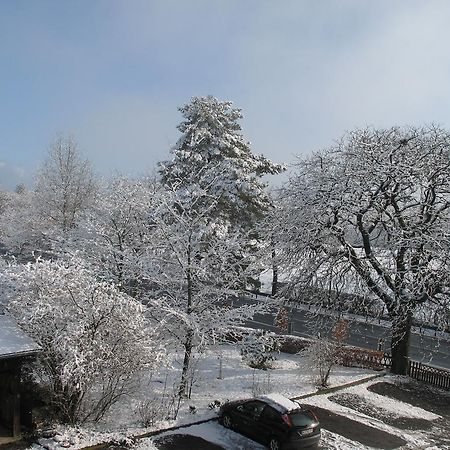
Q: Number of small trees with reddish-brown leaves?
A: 2